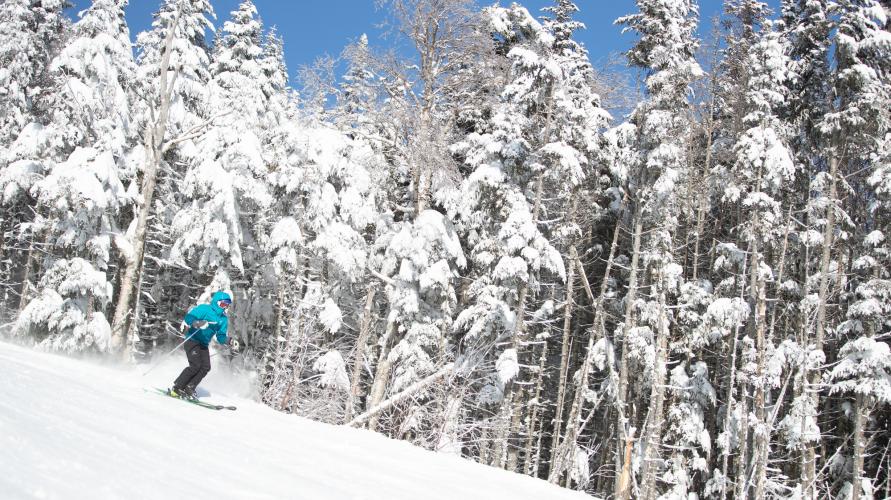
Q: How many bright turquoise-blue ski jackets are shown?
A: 1